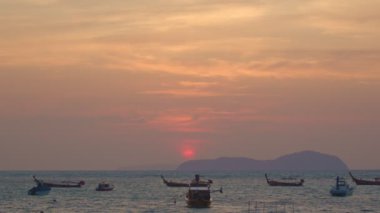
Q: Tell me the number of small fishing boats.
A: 8